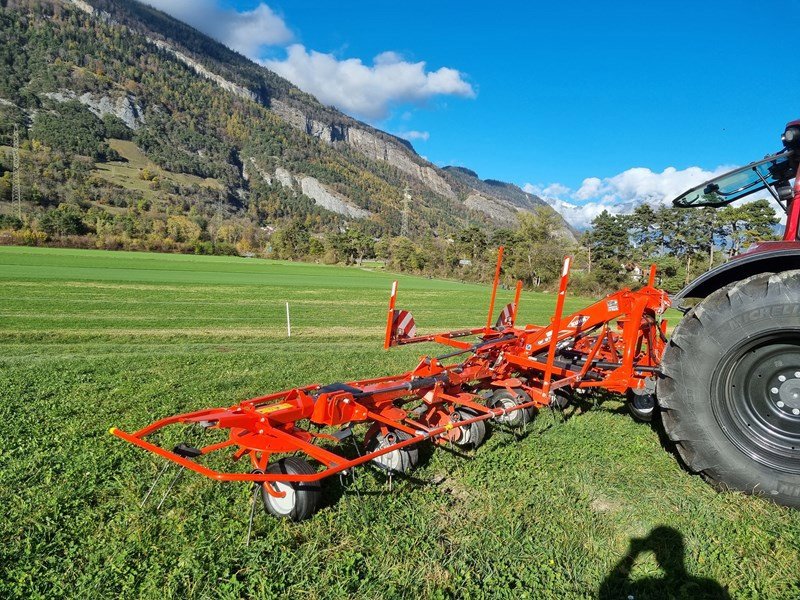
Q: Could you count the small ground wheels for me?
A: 6